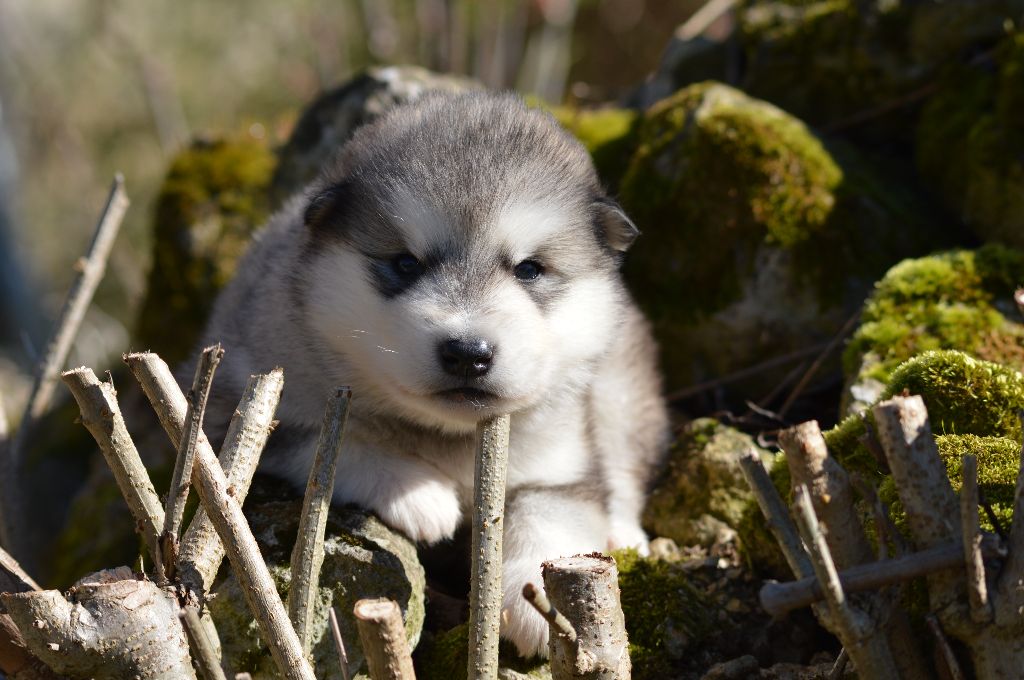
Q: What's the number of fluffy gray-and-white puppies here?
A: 1